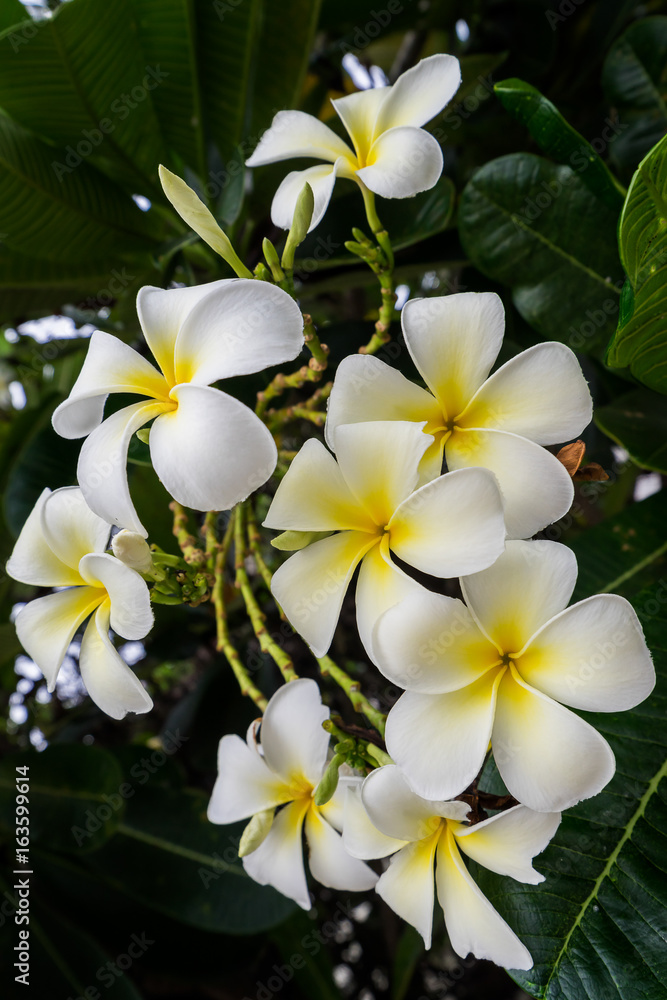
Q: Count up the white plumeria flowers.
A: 8